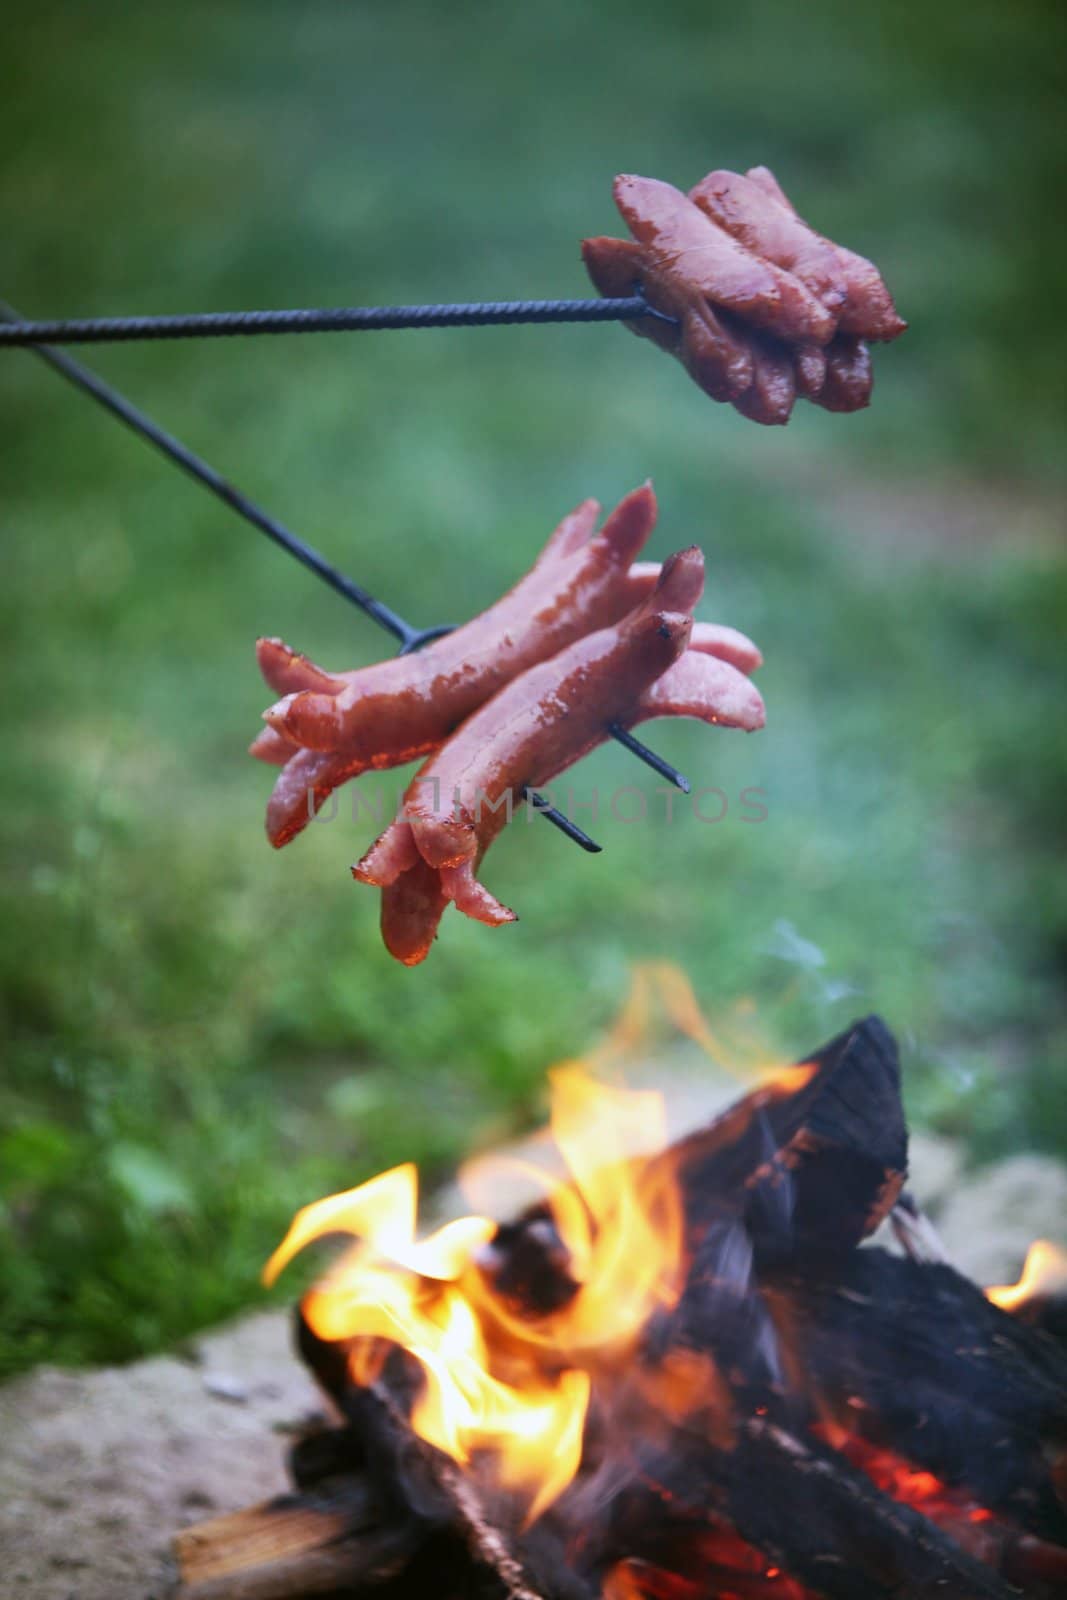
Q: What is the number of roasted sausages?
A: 4